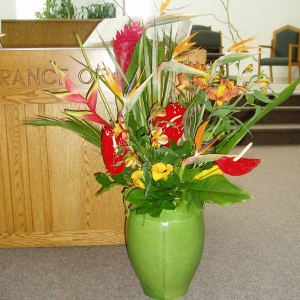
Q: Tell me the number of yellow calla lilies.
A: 3